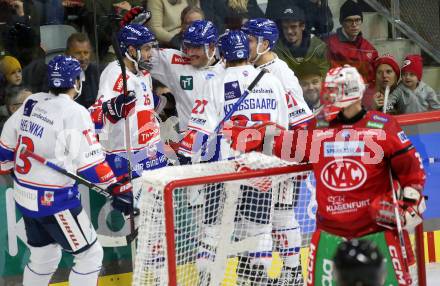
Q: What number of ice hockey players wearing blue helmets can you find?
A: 5